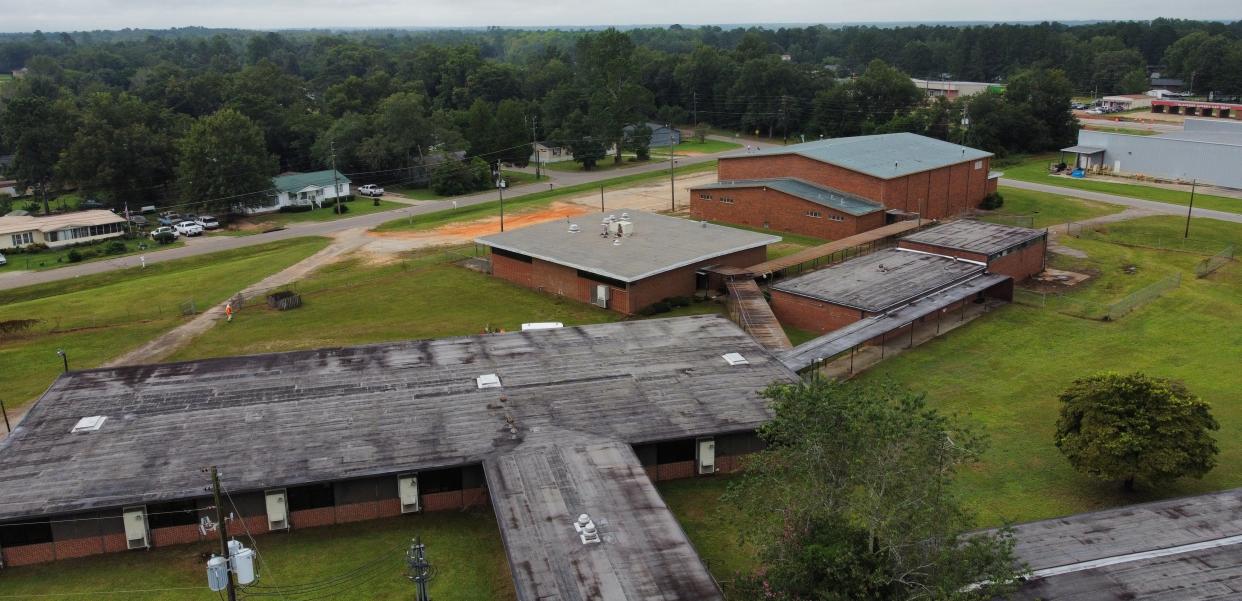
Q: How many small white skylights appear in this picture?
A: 3